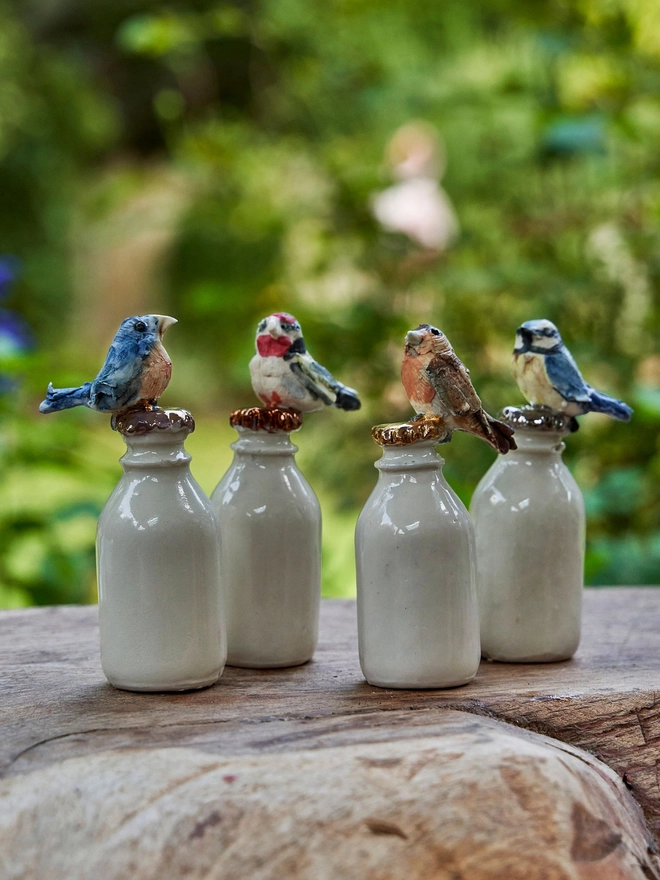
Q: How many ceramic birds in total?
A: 4